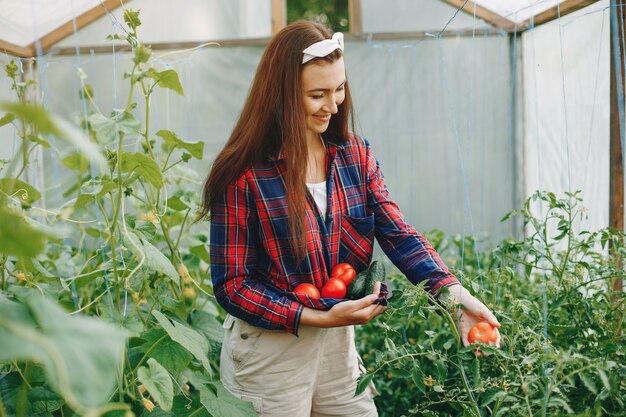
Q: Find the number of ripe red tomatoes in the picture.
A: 4